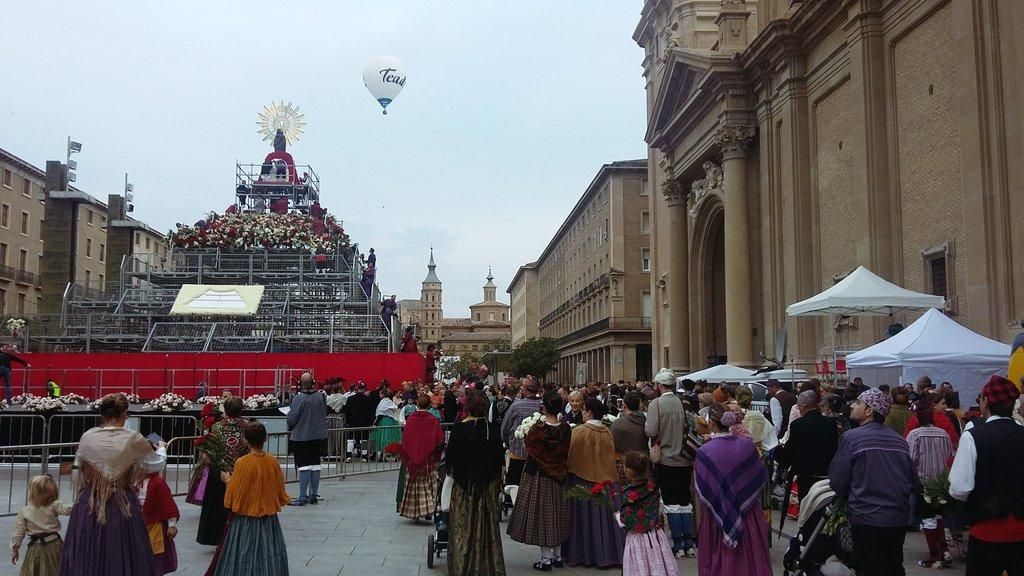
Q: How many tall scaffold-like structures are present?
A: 1